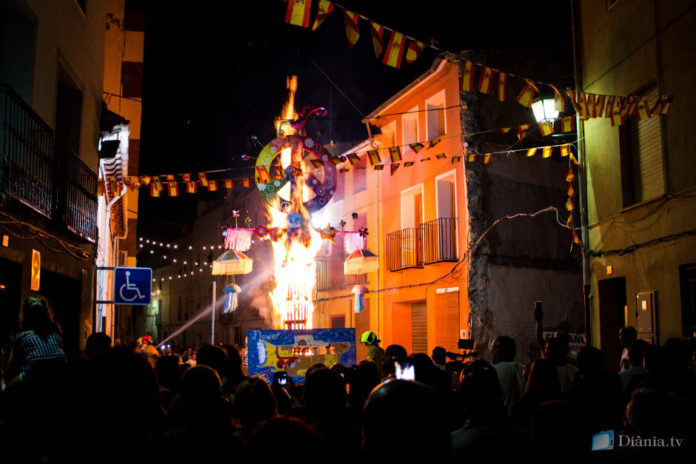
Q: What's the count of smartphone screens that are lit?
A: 2